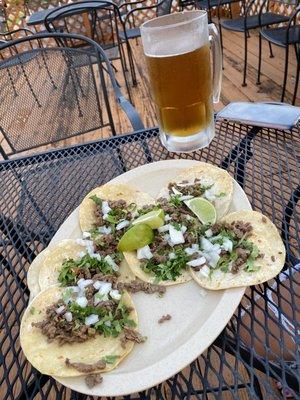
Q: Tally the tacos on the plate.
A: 6